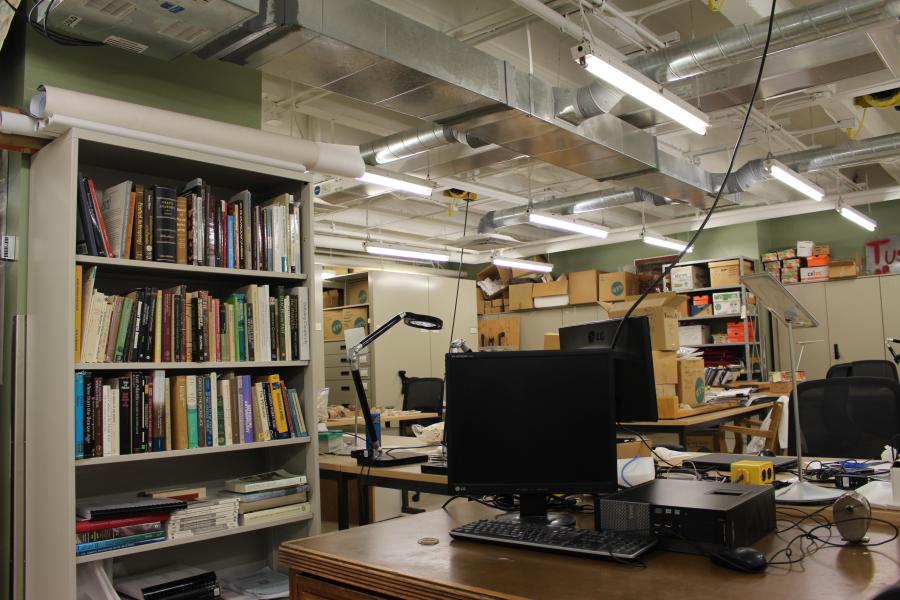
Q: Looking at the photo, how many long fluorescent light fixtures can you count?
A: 8